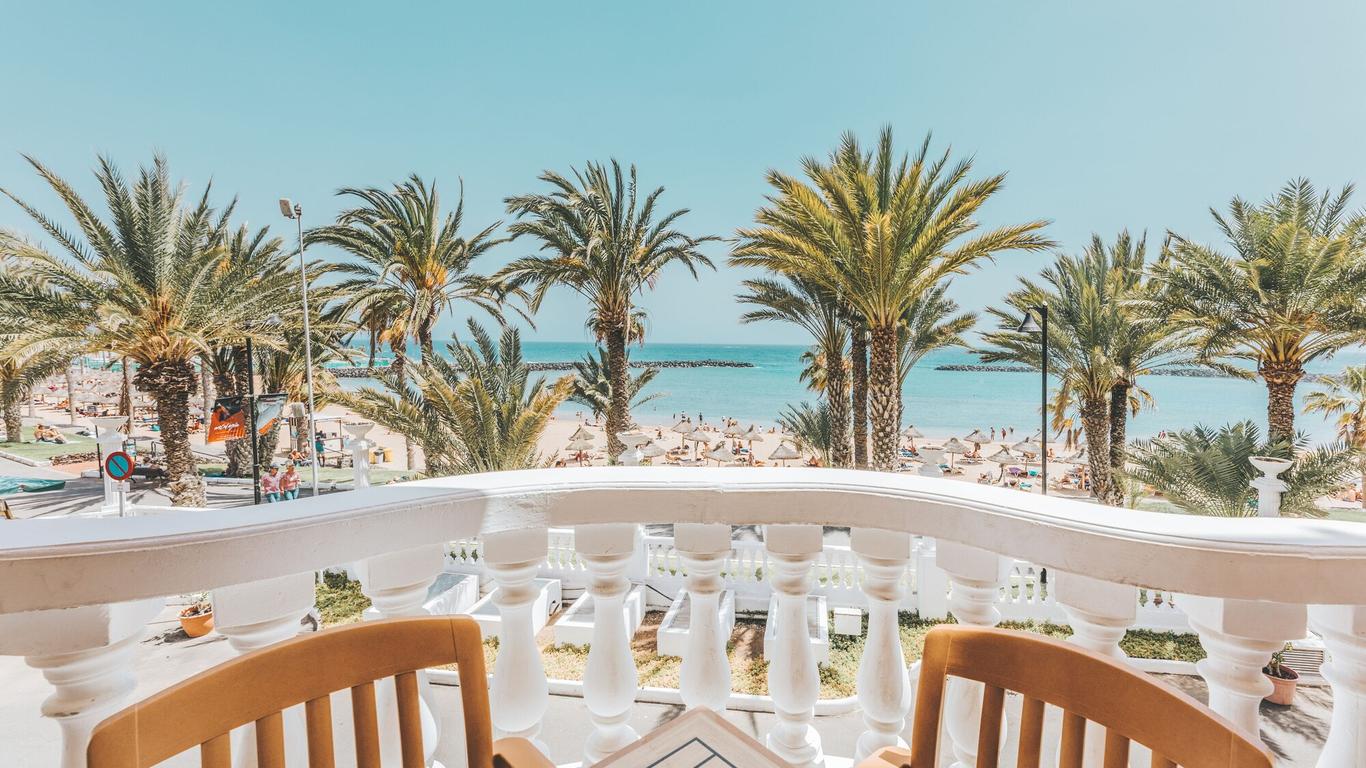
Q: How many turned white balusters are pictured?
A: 12